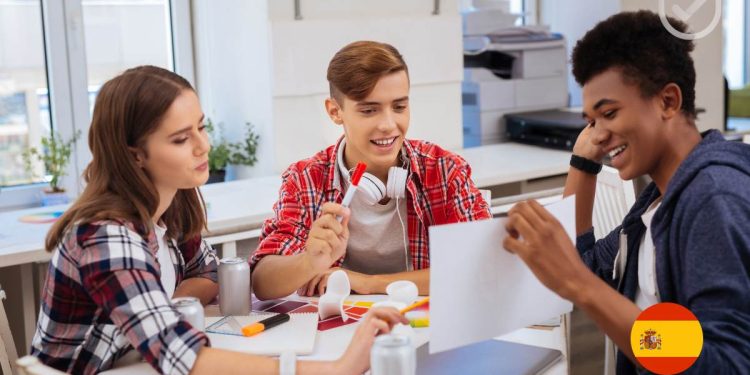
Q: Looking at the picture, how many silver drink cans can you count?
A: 3